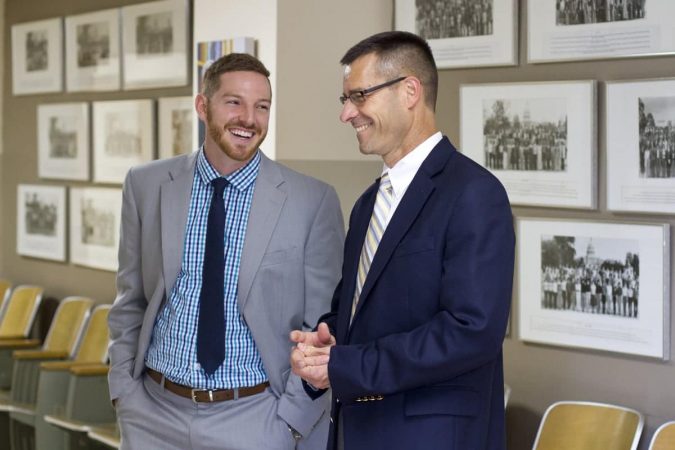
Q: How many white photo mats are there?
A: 13